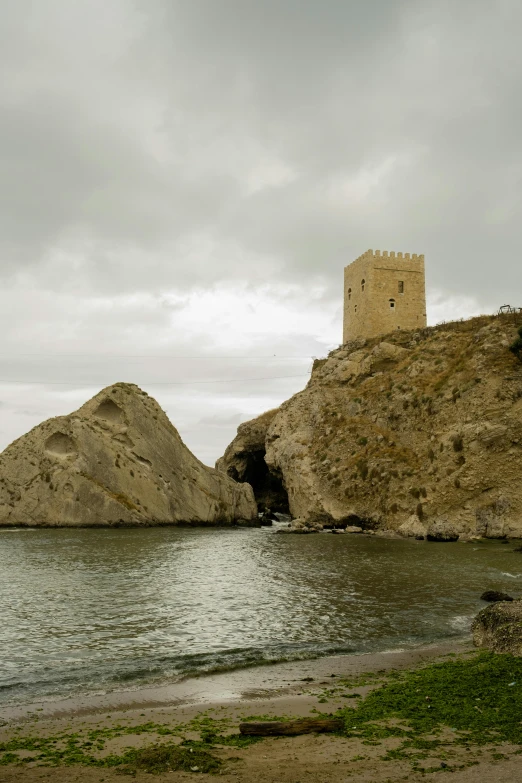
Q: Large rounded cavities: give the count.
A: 2